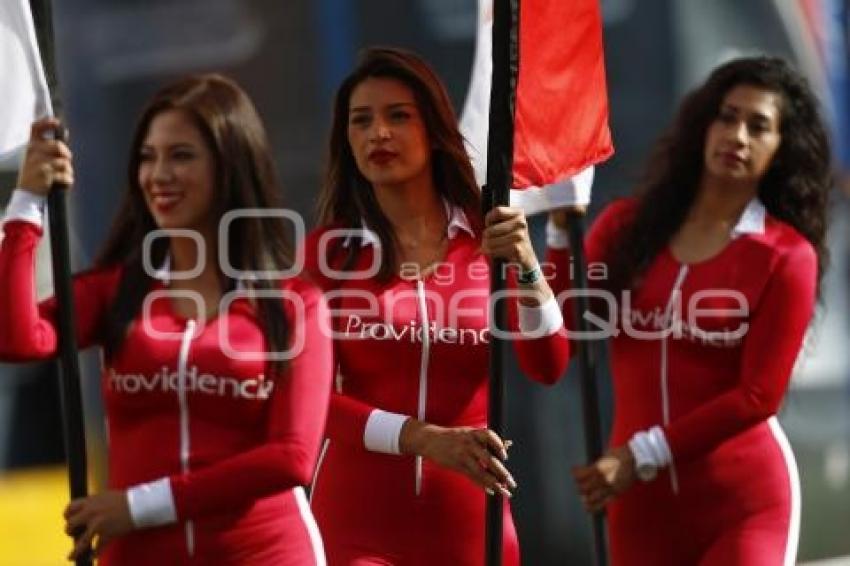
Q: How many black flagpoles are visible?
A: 3